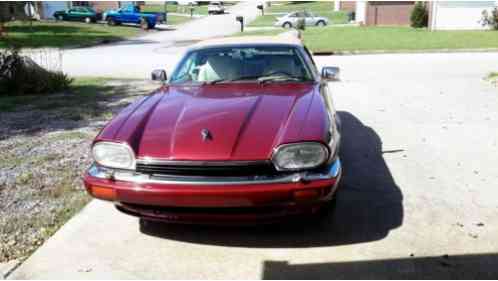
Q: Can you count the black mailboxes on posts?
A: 2